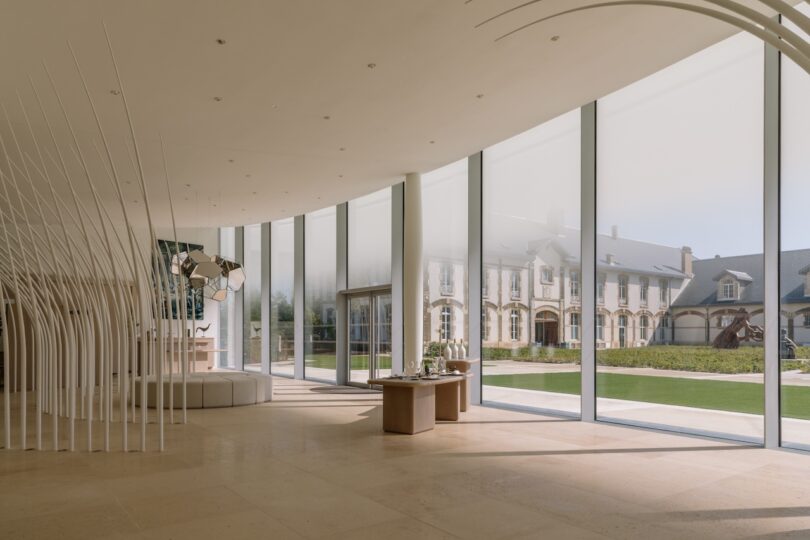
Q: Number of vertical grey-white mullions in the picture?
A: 8